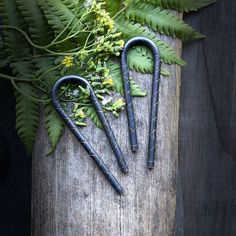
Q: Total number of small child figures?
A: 0